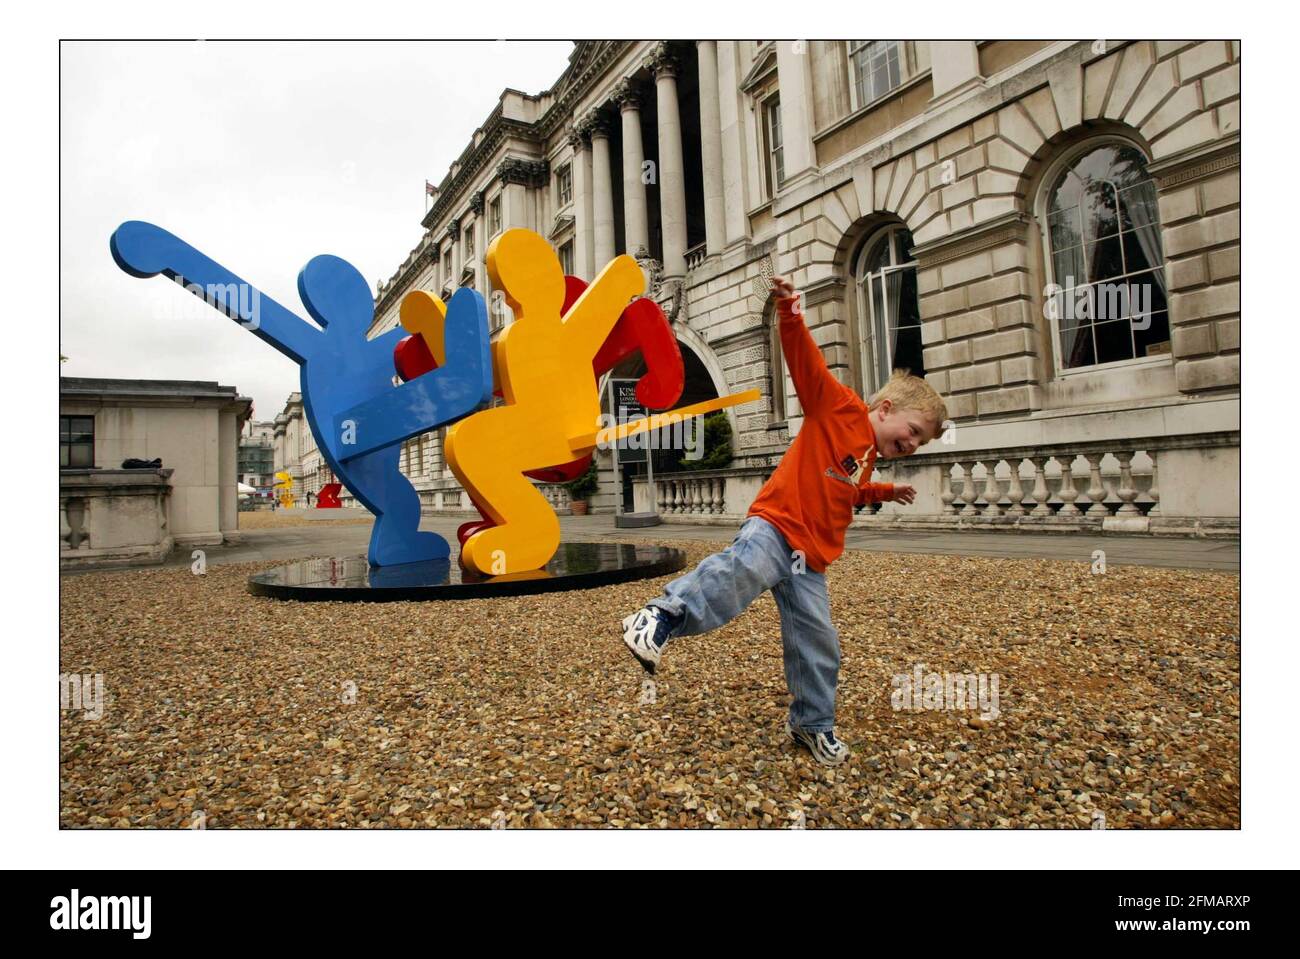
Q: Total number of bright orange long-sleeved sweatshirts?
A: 1